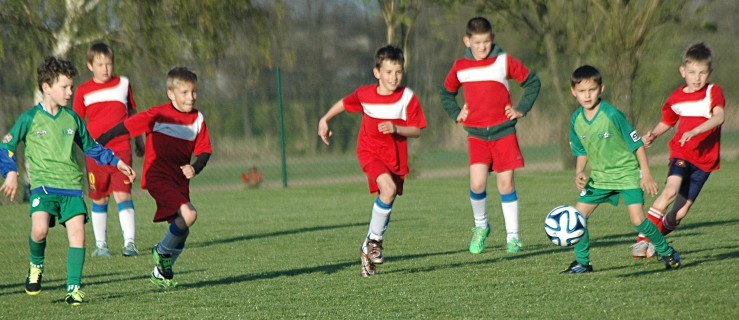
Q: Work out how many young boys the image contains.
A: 7